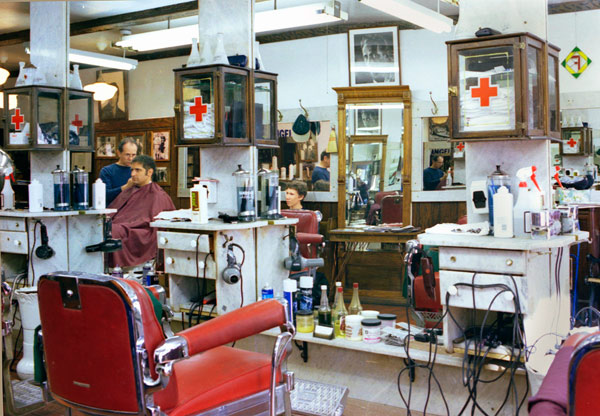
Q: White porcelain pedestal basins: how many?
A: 1